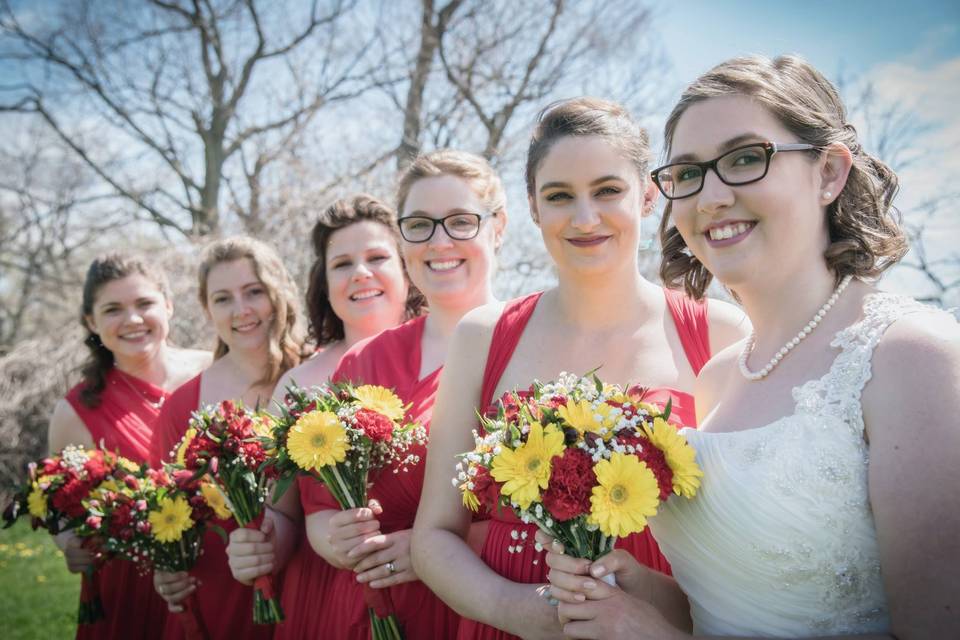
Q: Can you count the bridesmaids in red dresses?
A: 5